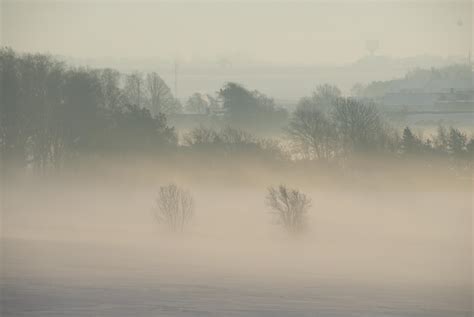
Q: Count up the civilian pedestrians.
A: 0